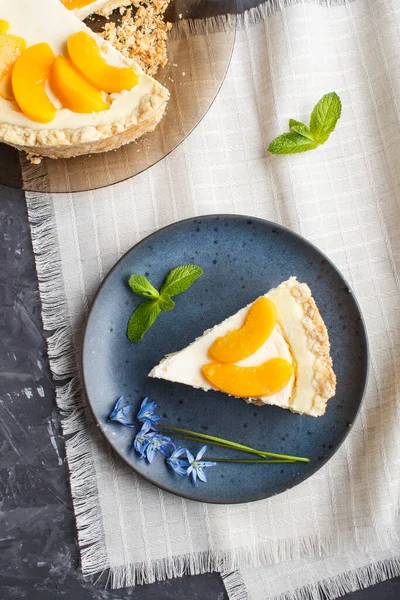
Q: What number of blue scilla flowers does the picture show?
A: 6